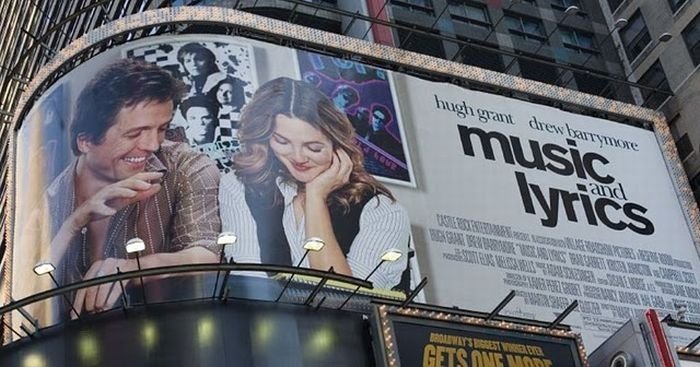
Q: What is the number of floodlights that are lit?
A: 5